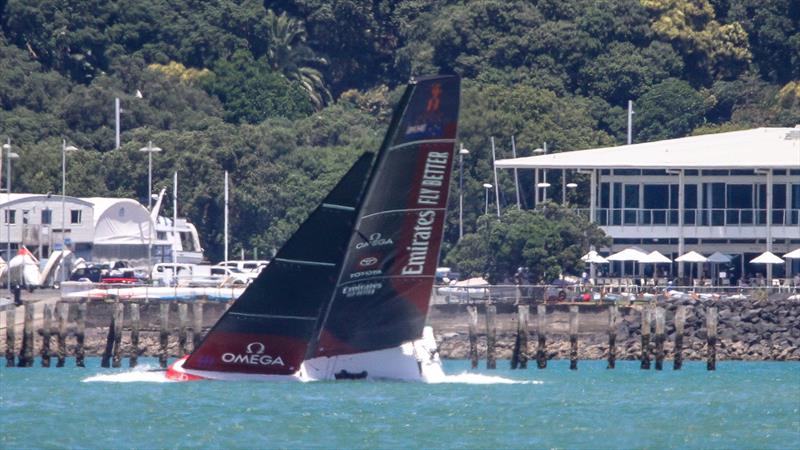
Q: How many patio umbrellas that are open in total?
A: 7